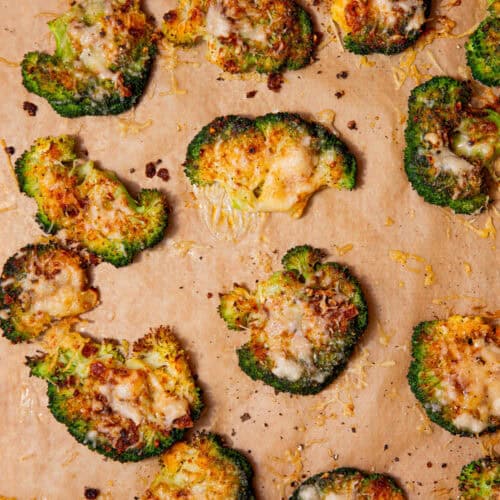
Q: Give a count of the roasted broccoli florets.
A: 14